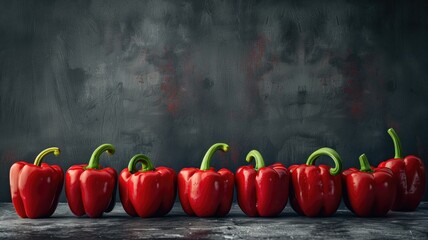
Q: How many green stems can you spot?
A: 8